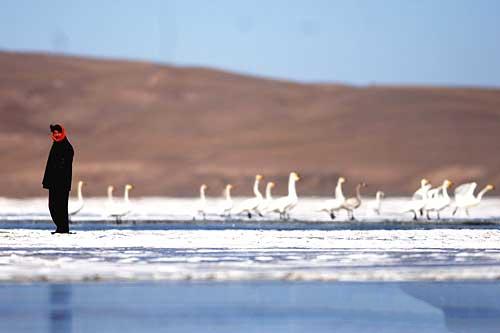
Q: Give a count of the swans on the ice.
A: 14